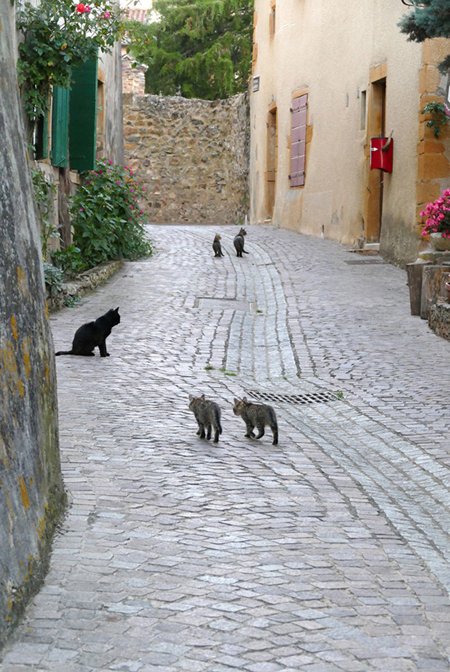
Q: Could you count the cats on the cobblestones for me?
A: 5